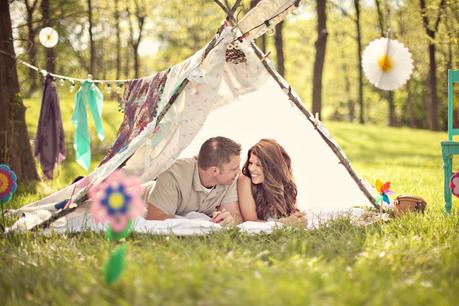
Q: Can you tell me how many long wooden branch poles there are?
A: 2